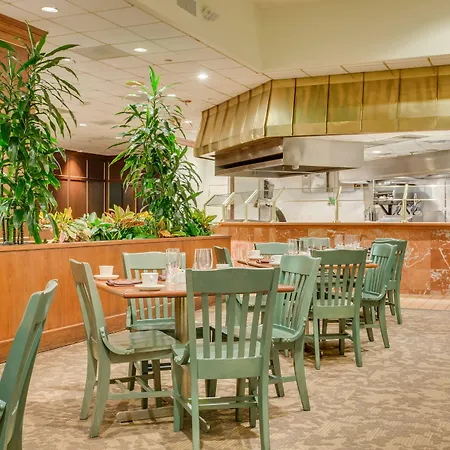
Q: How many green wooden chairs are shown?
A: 11